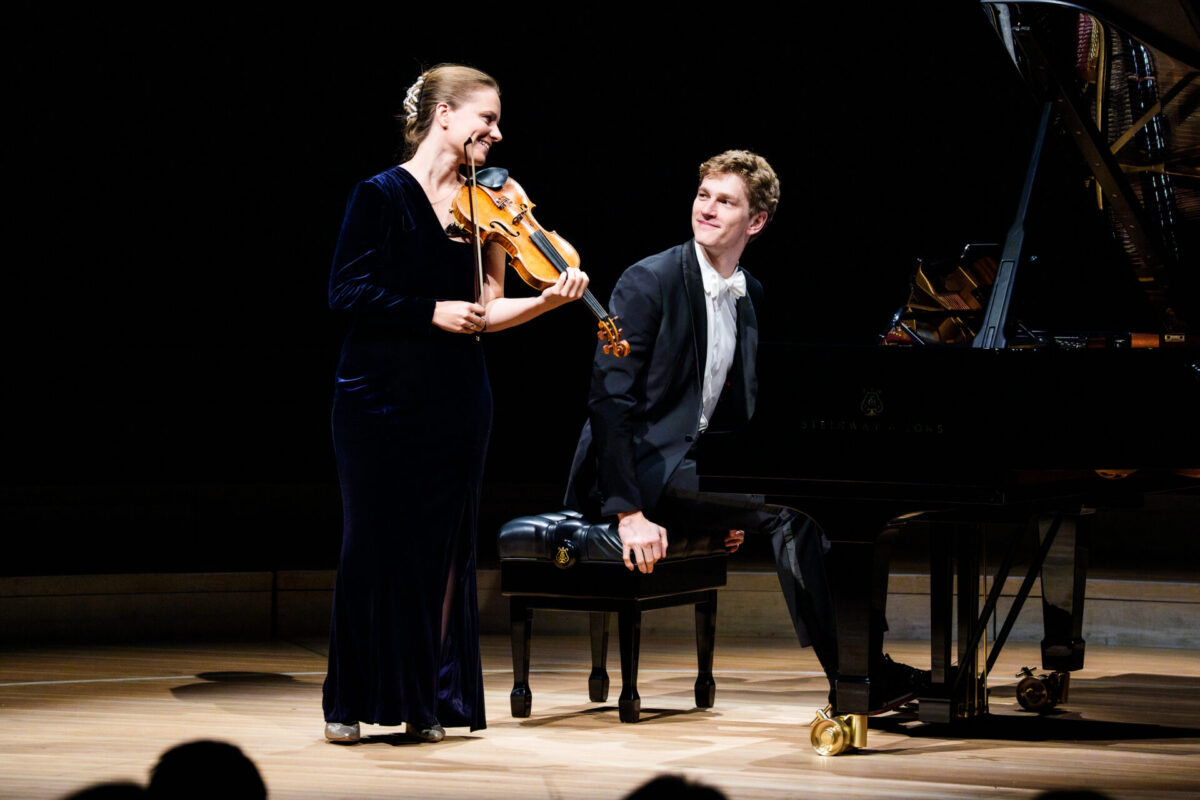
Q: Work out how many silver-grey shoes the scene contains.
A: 2